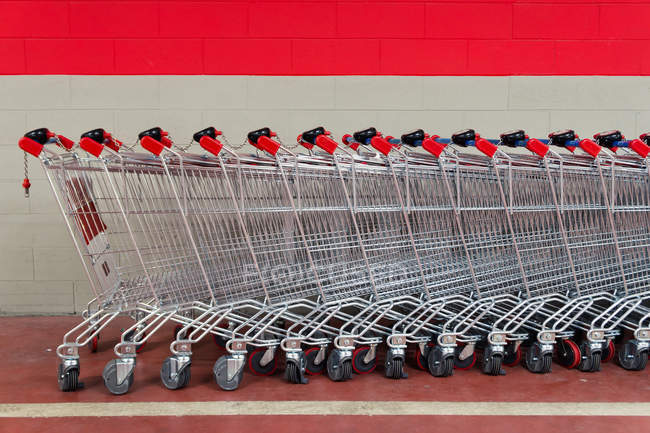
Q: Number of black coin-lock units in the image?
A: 13